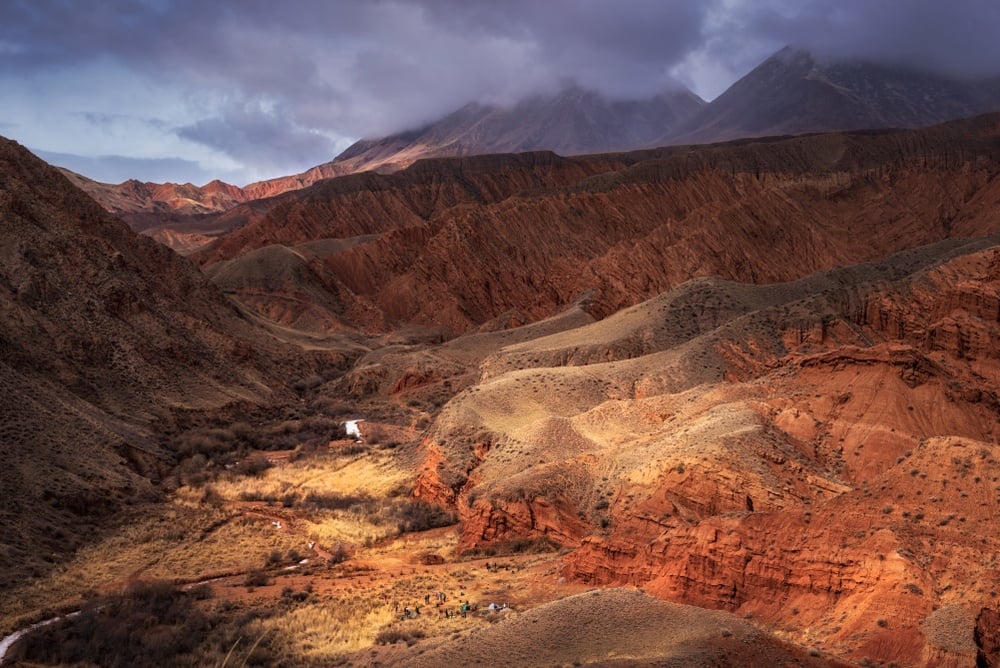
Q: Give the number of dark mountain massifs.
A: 2